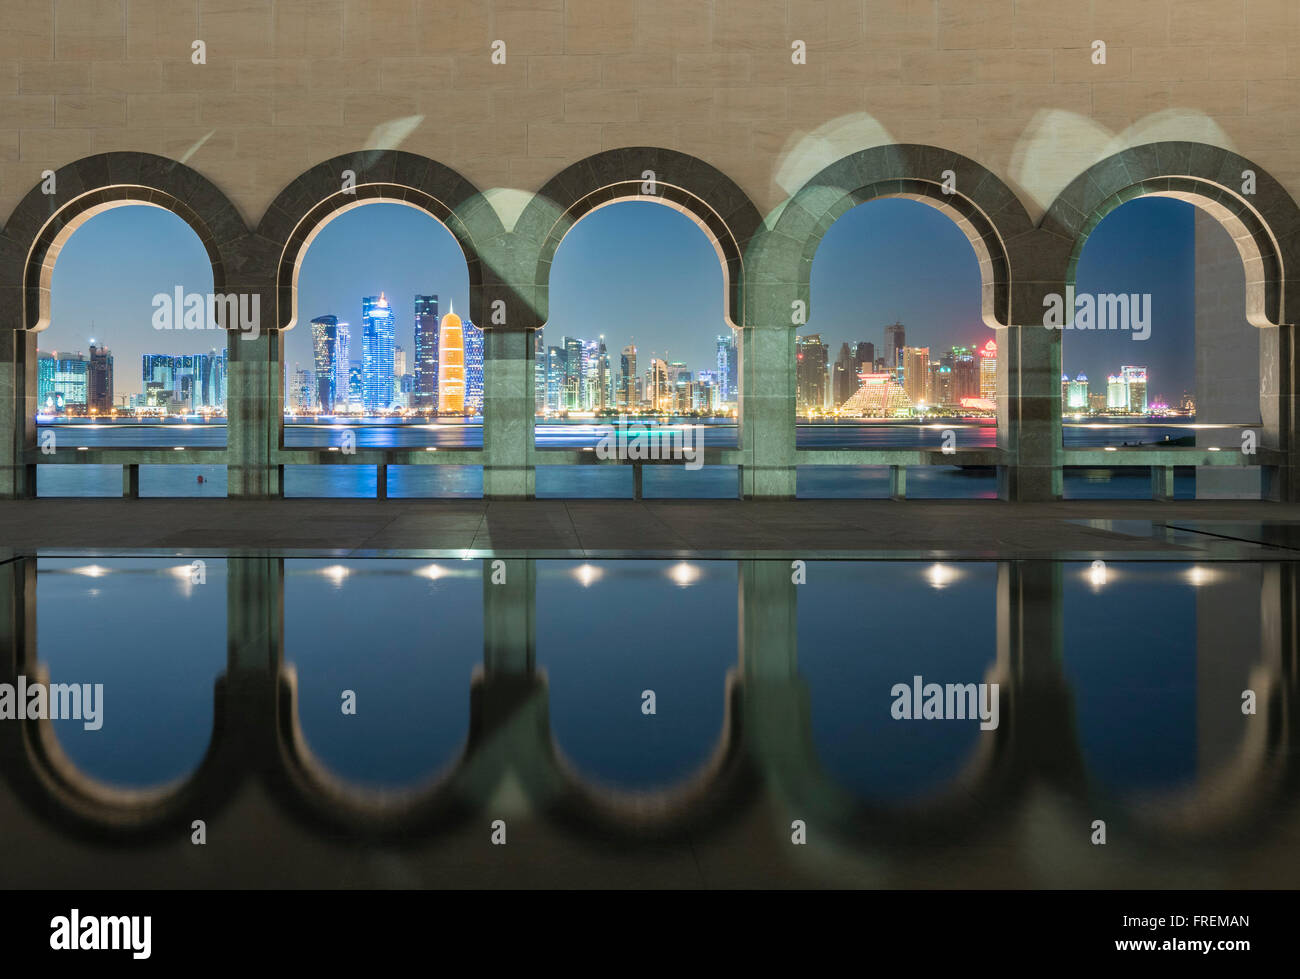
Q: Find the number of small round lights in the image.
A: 9